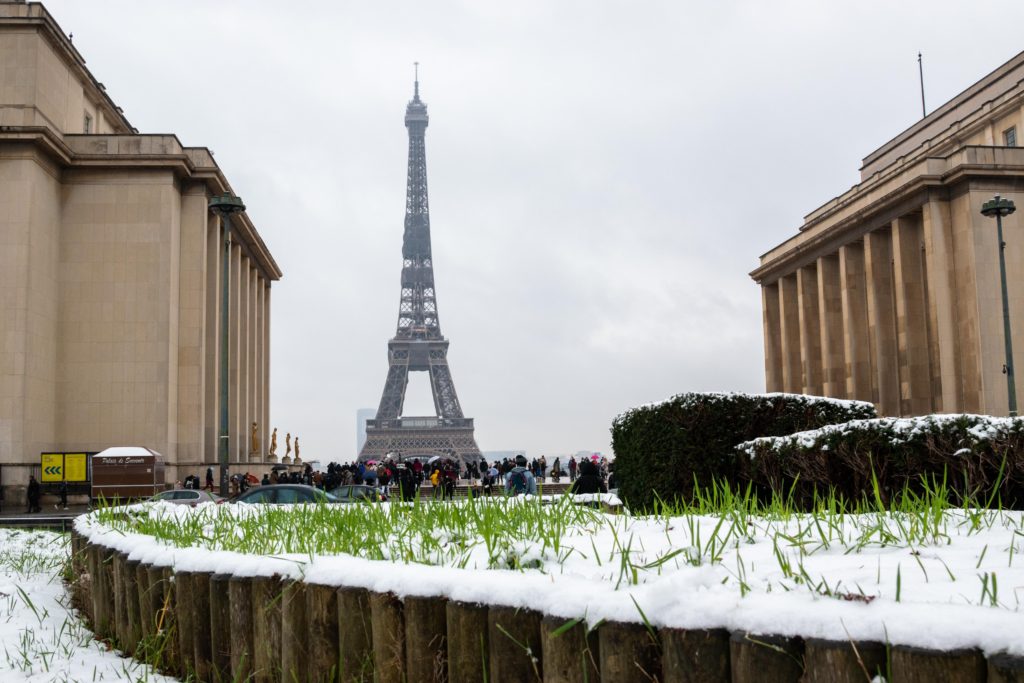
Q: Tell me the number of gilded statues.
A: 4